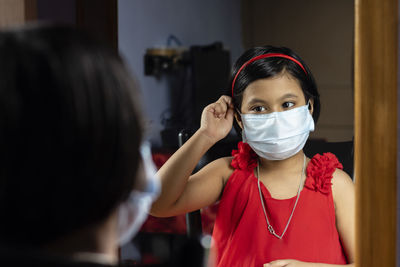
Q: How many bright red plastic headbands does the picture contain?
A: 1